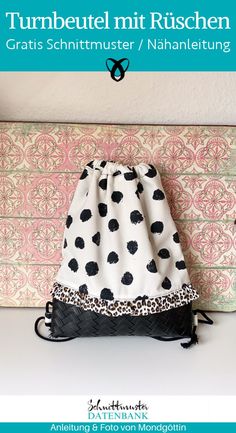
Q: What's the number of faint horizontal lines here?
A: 3